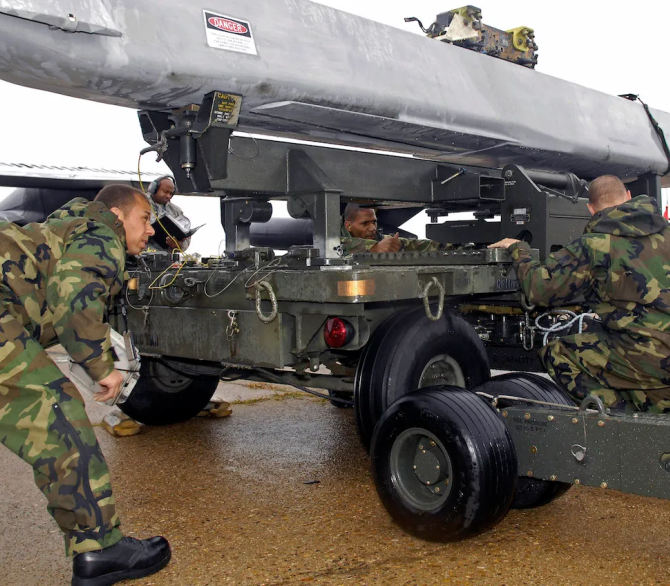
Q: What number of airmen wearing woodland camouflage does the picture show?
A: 3